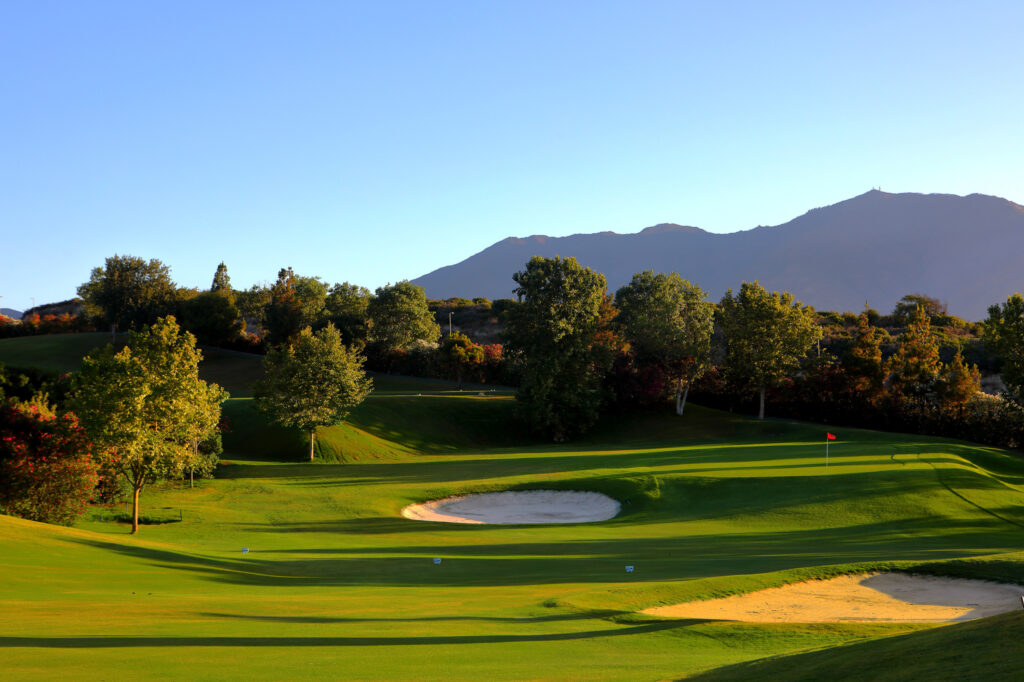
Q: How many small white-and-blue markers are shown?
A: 3